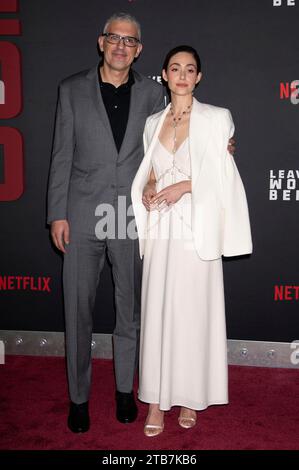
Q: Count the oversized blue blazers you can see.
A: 0